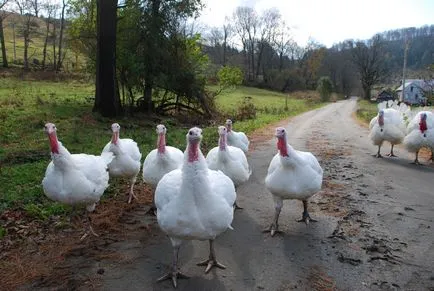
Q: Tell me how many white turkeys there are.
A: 9